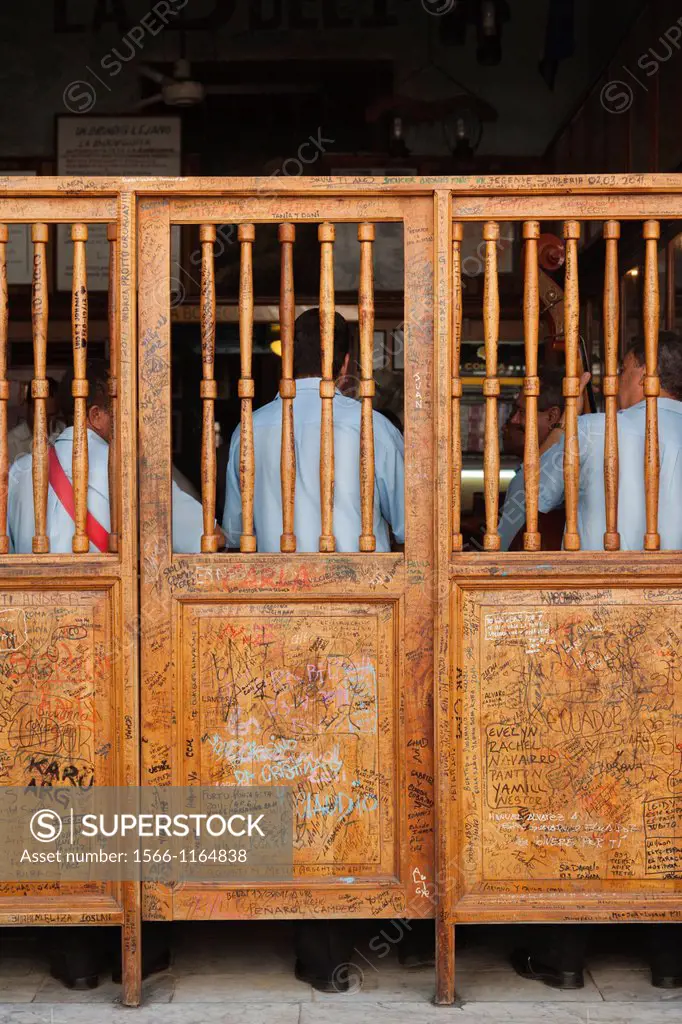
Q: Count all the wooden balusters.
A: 15